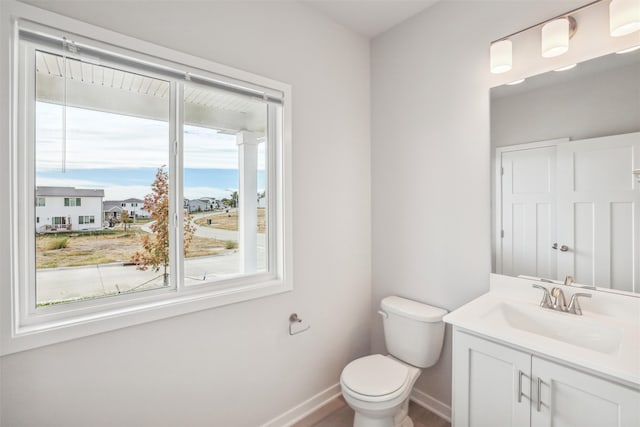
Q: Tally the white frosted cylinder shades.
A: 3